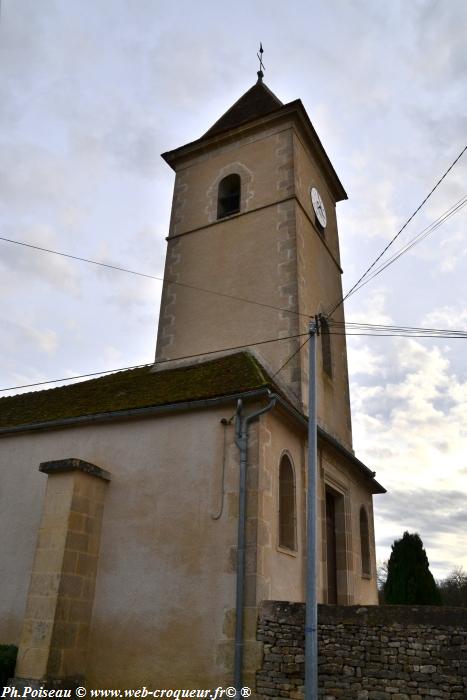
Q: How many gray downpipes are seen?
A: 1